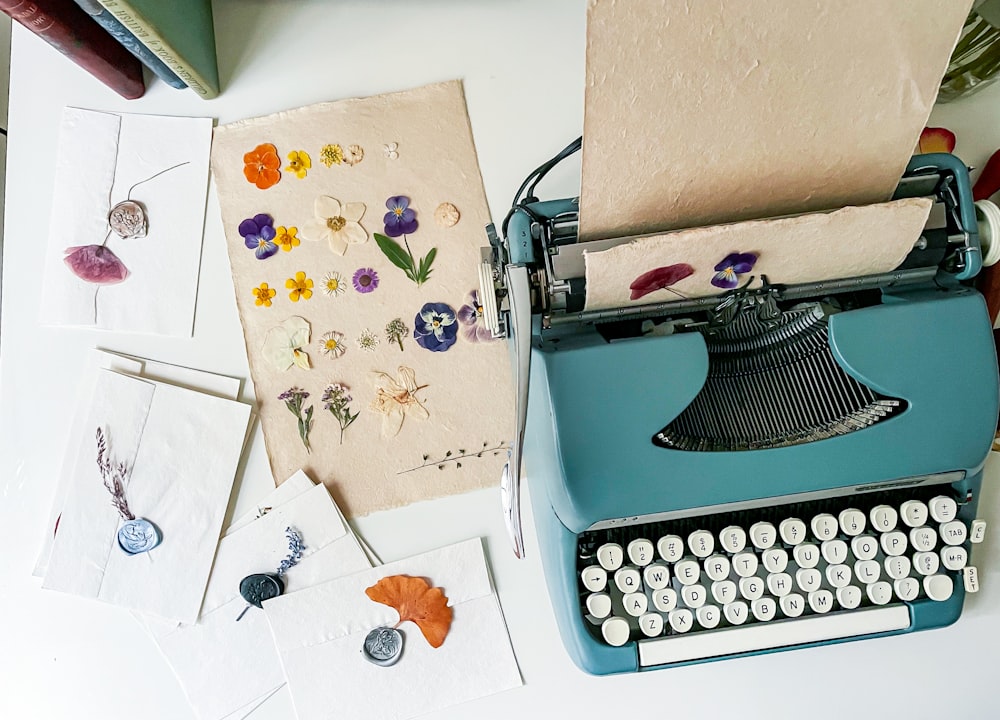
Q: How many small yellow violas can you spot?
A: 4